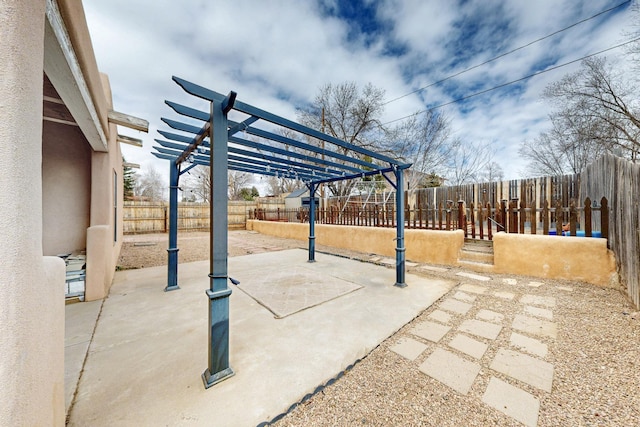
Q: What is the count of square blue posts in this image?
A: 4